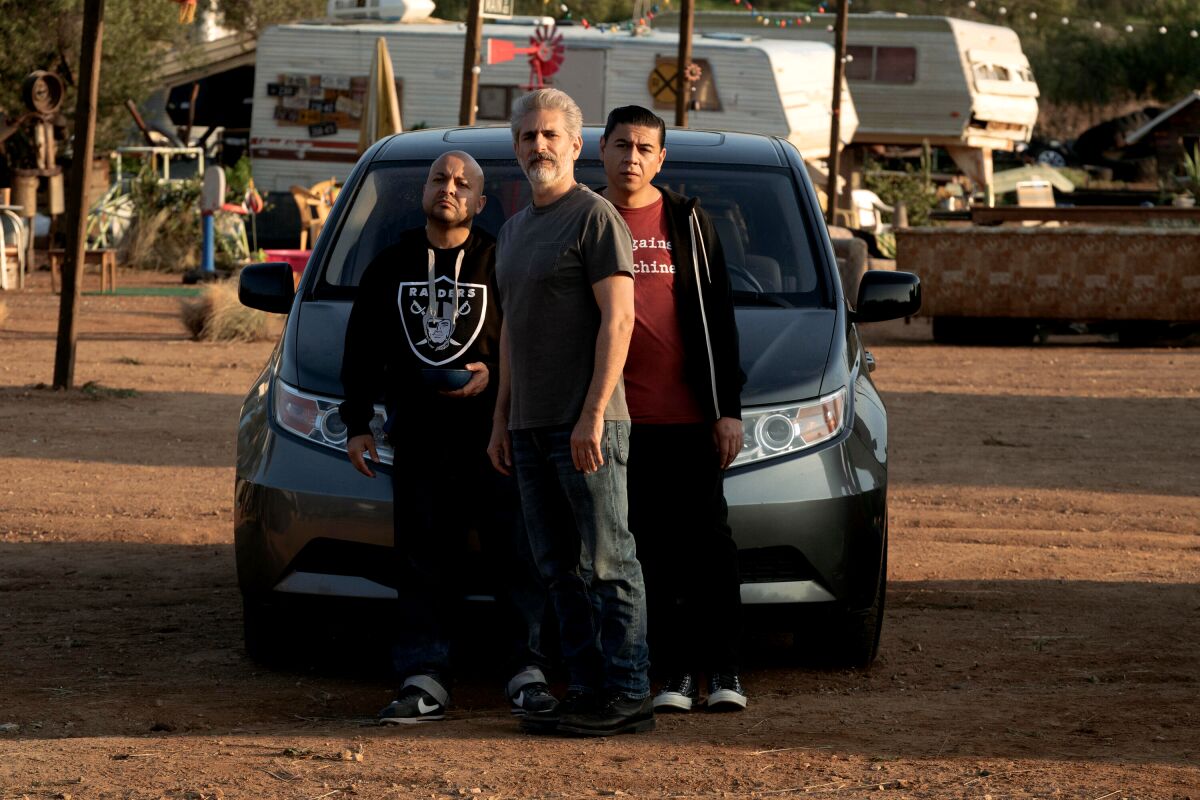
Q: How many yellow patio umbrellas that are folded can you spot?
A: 1